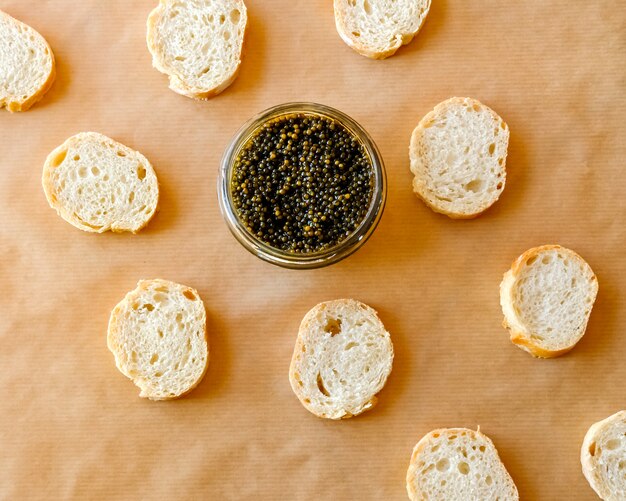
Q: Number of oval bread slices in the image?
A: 10